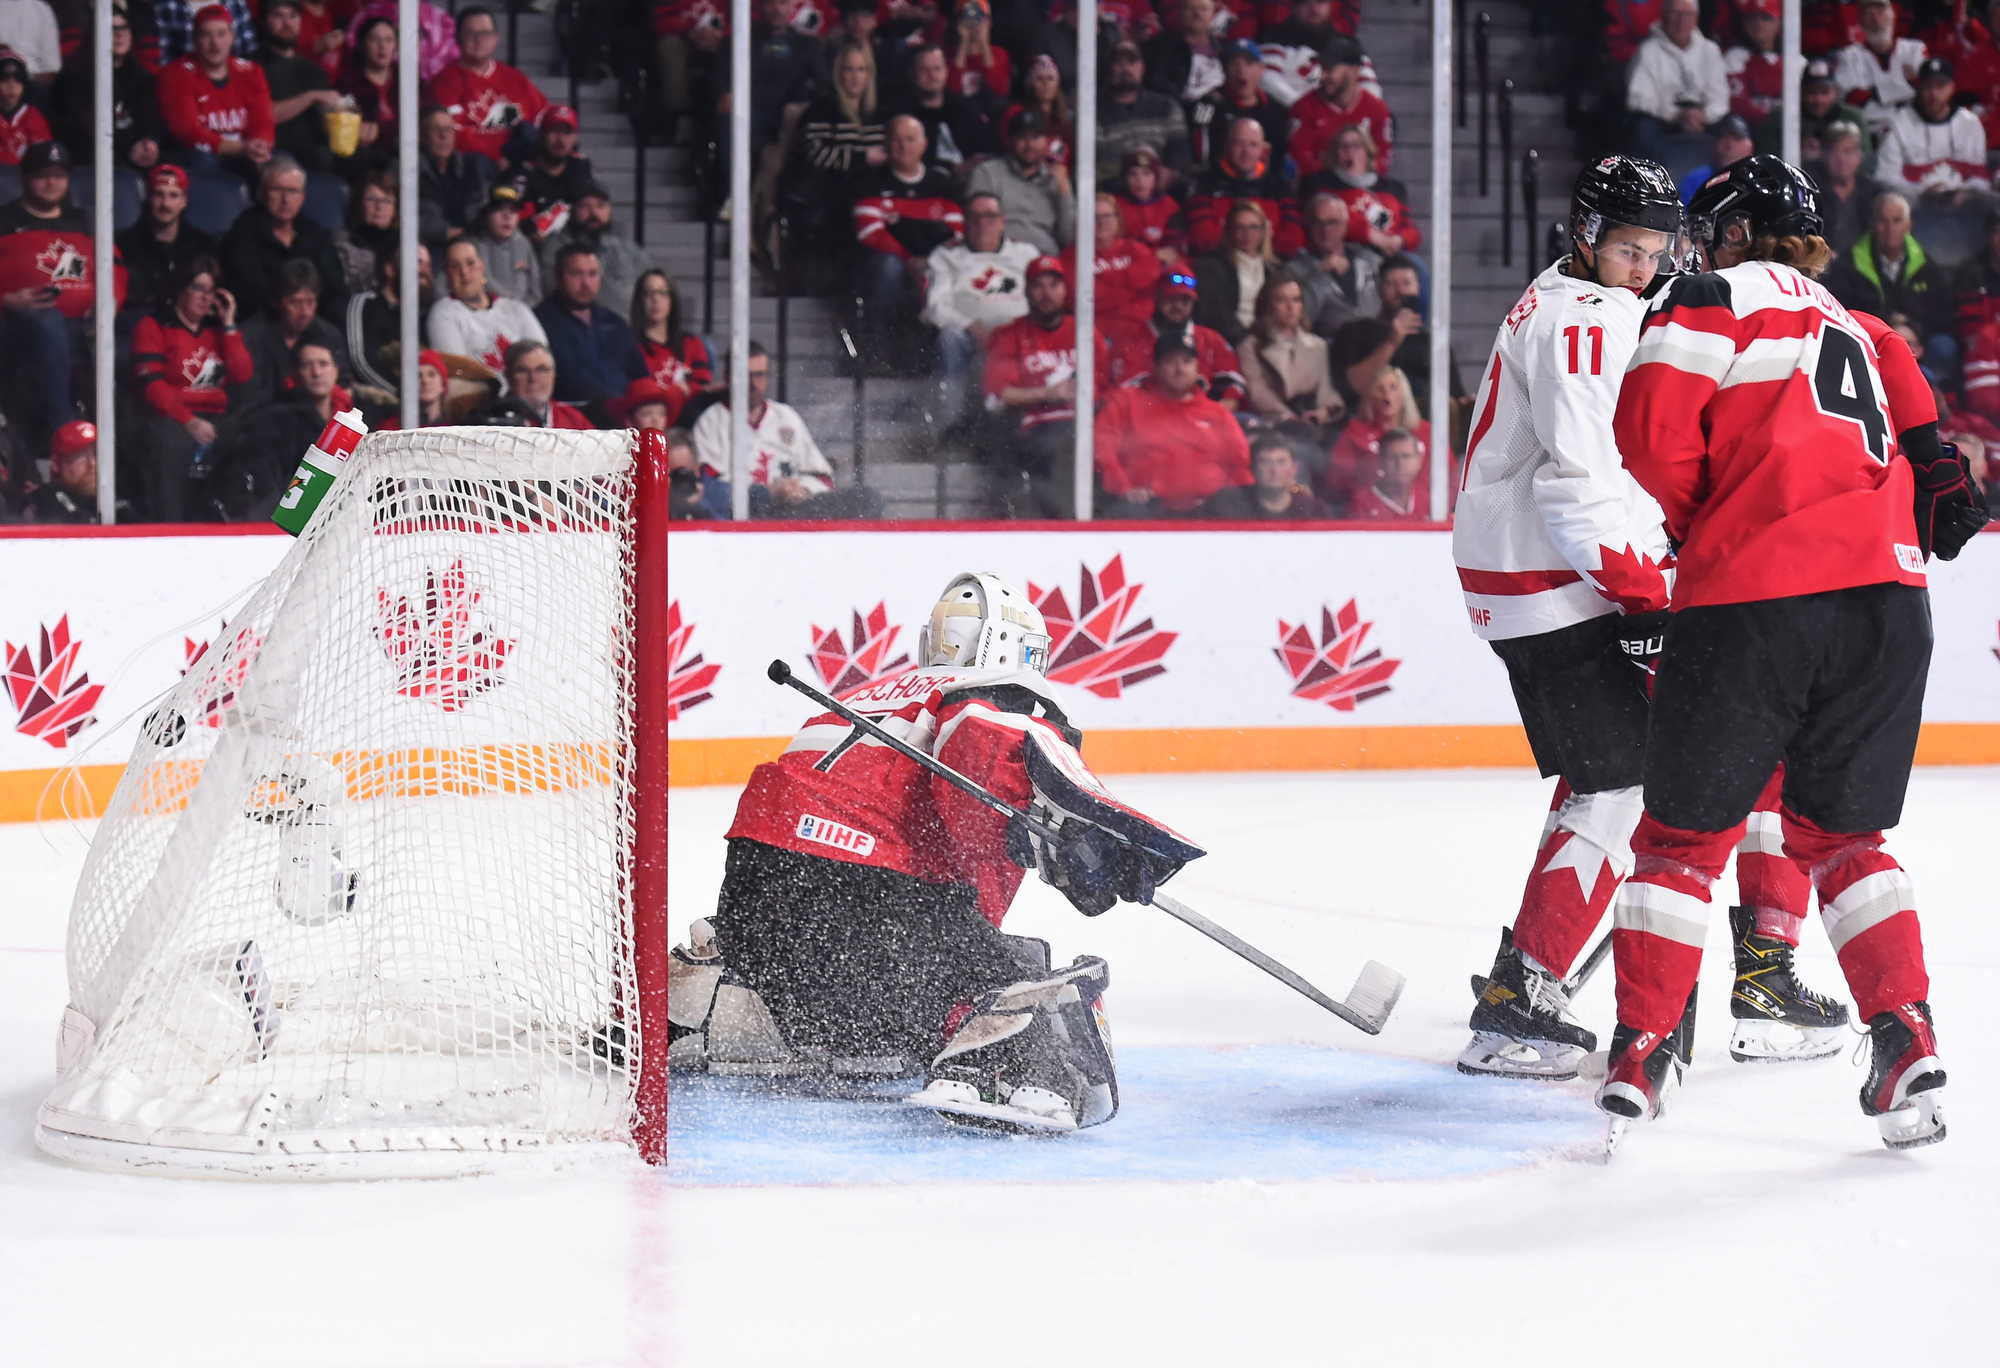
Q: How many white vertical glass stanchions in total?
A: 6